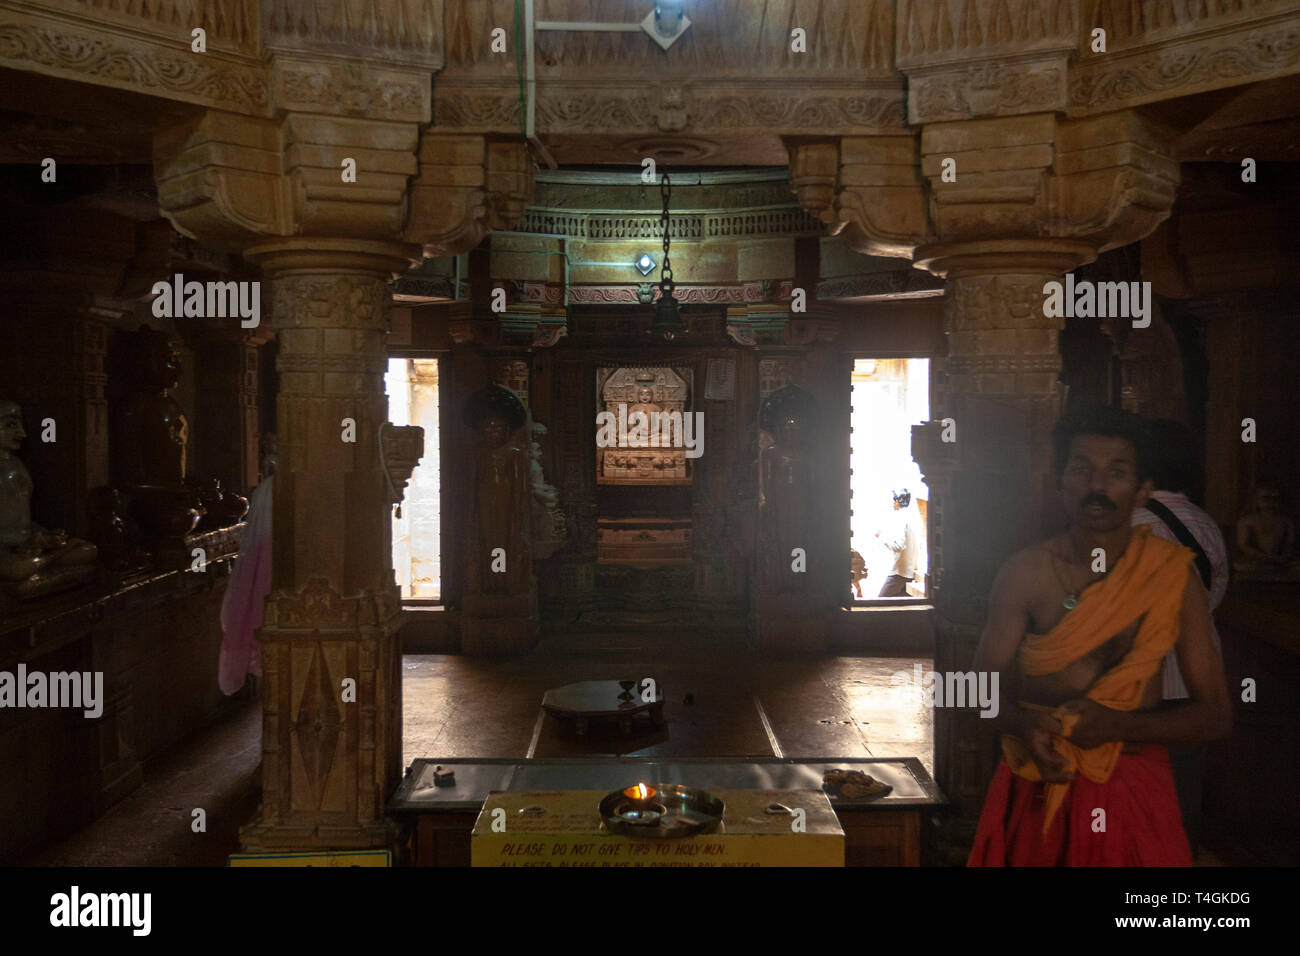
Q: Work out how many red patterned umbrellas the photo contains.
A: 0